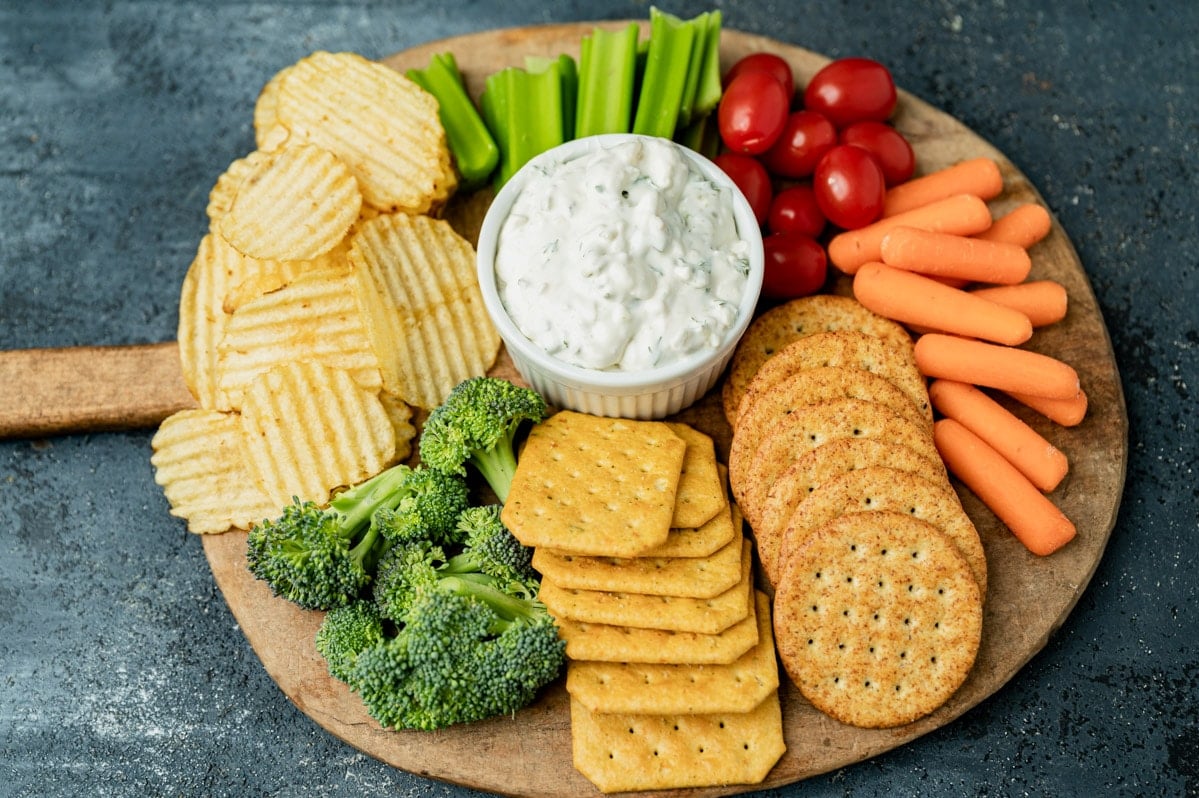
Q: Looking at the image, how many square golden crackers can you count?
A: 8